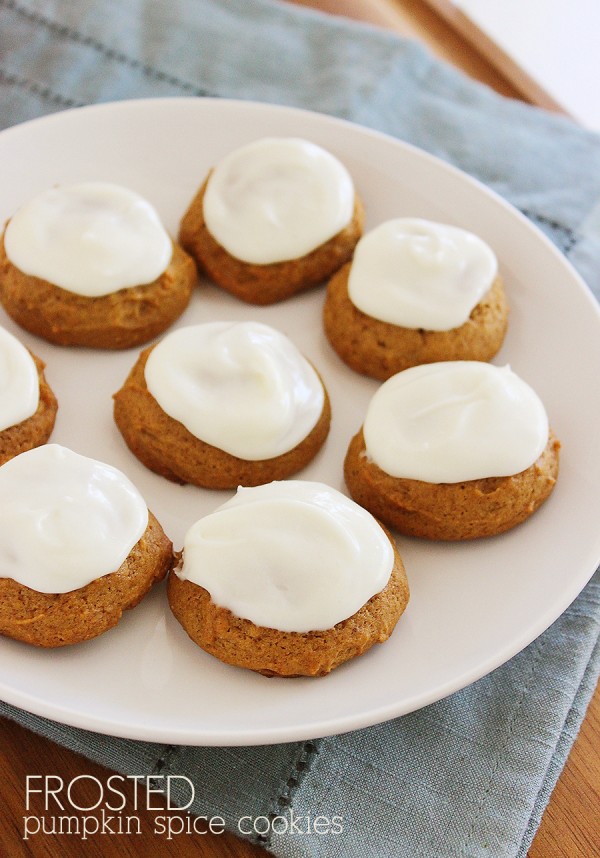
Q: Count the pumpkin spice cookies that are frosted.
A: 8